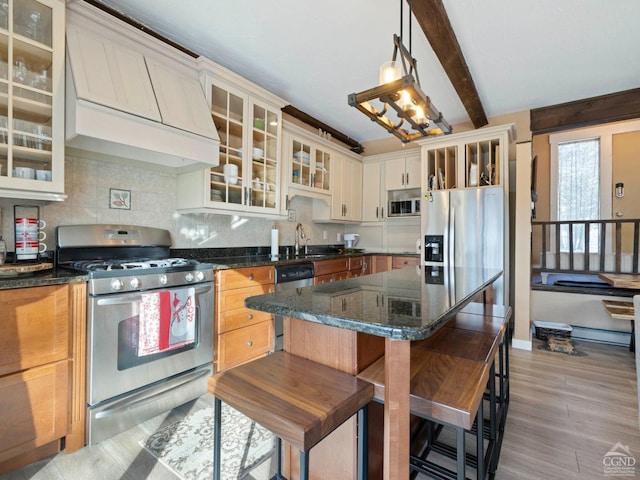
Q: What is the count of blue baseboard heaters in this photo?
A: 1